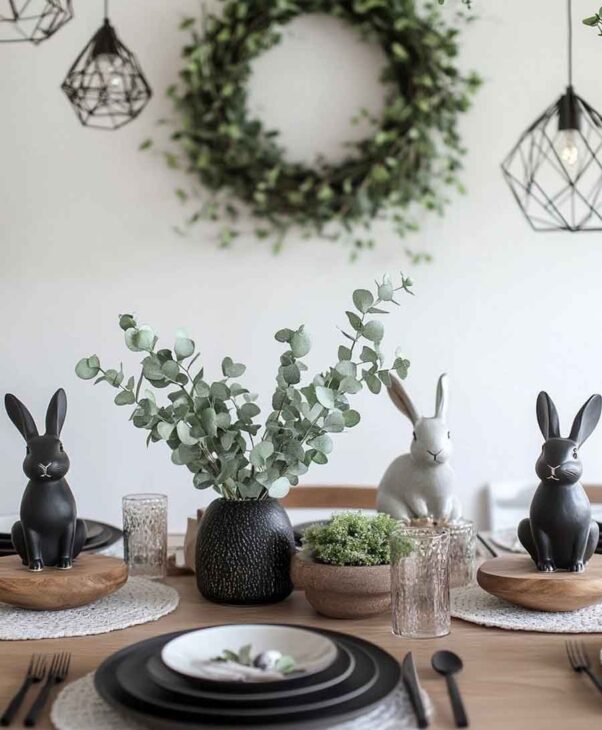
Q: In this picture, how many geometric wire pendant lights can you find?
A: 3